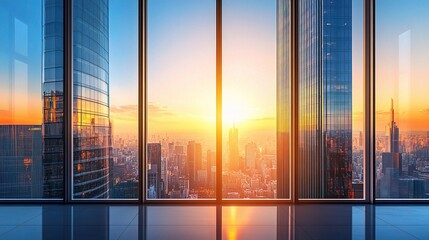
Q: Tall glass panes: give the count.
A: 6